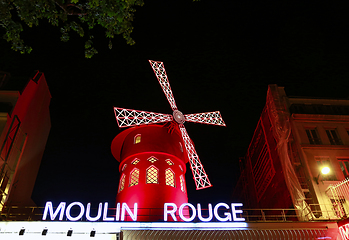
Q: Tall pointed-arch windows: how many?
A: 5